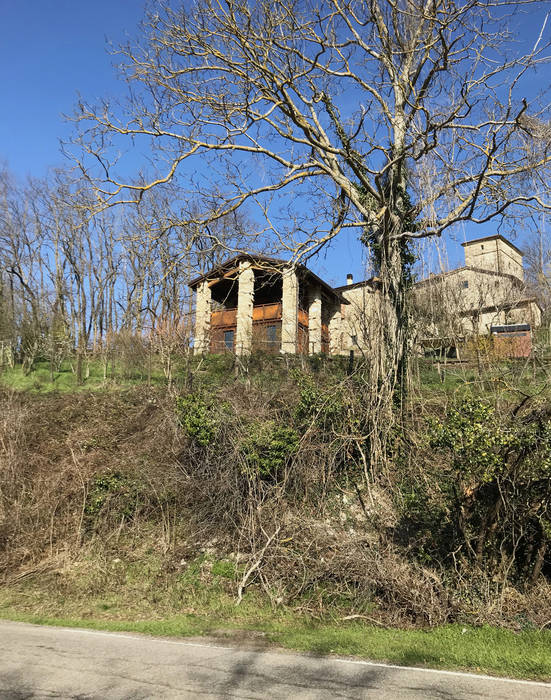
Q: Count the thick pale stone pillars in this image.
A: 4